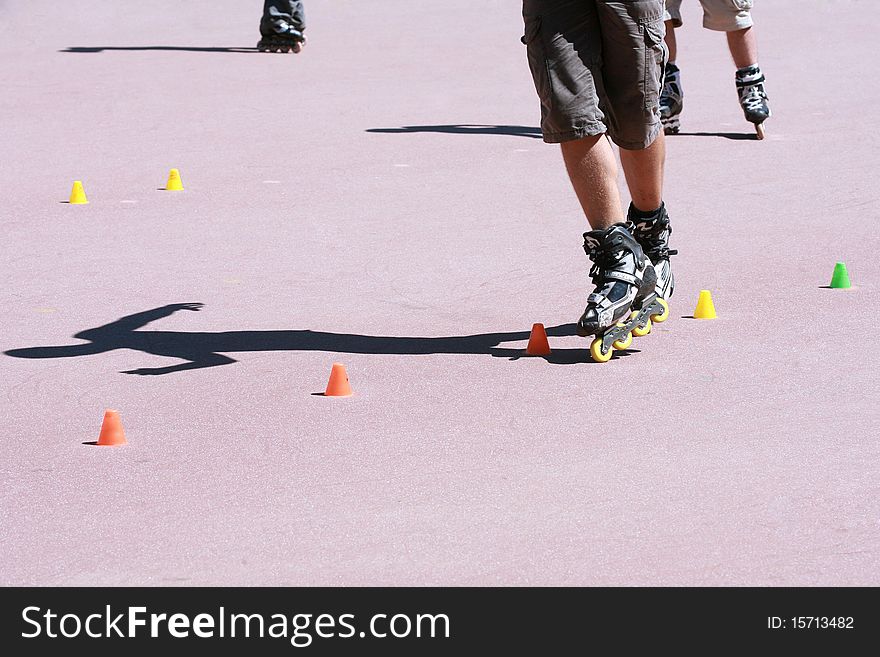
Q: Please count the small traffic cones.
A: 7